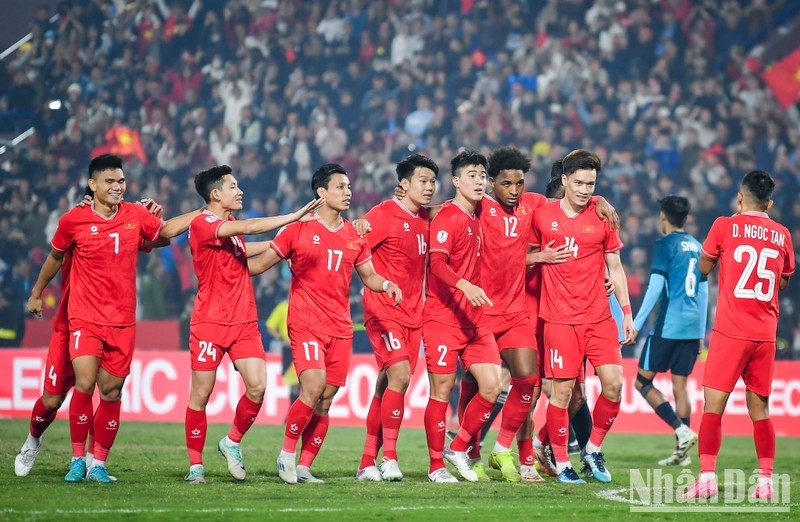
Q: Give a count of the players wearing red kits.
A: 10